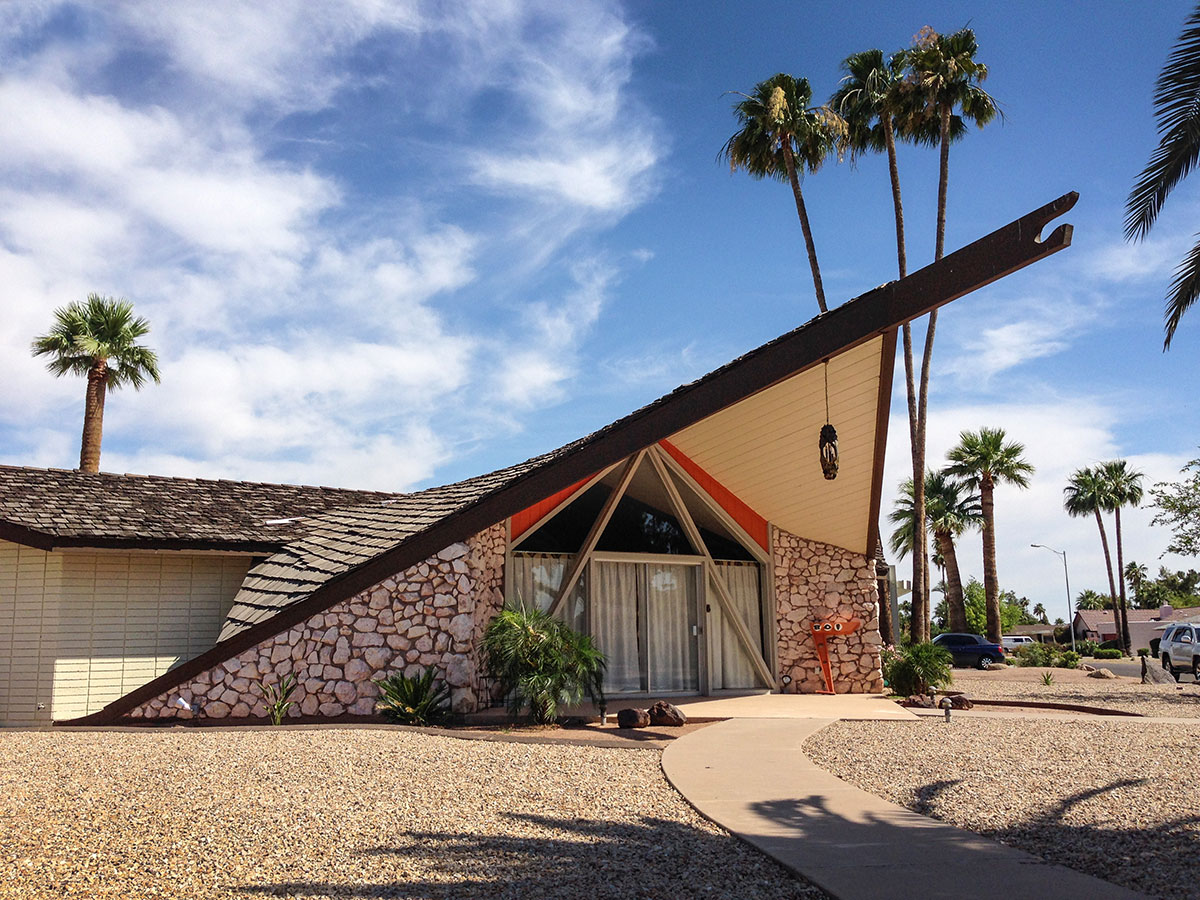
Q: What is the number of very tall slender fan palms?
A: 3